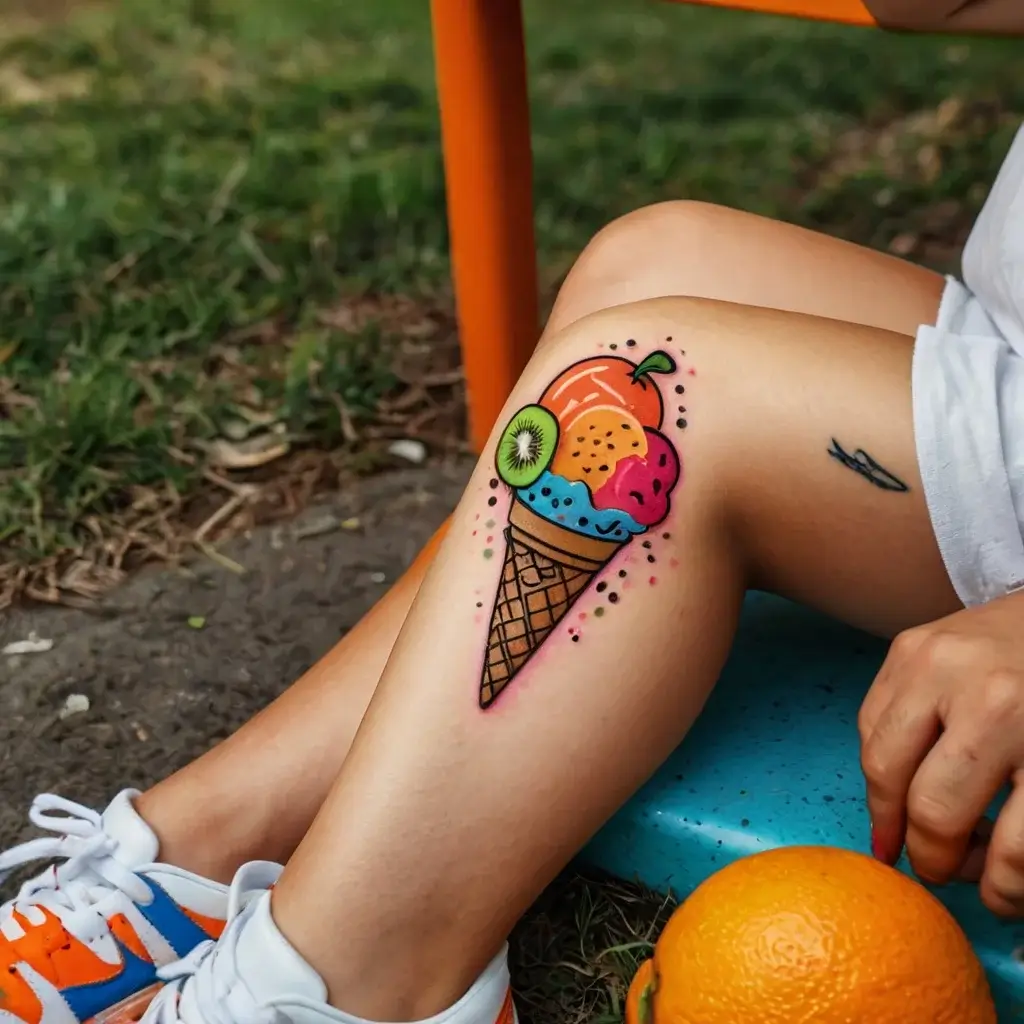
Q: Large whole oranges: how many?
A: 1